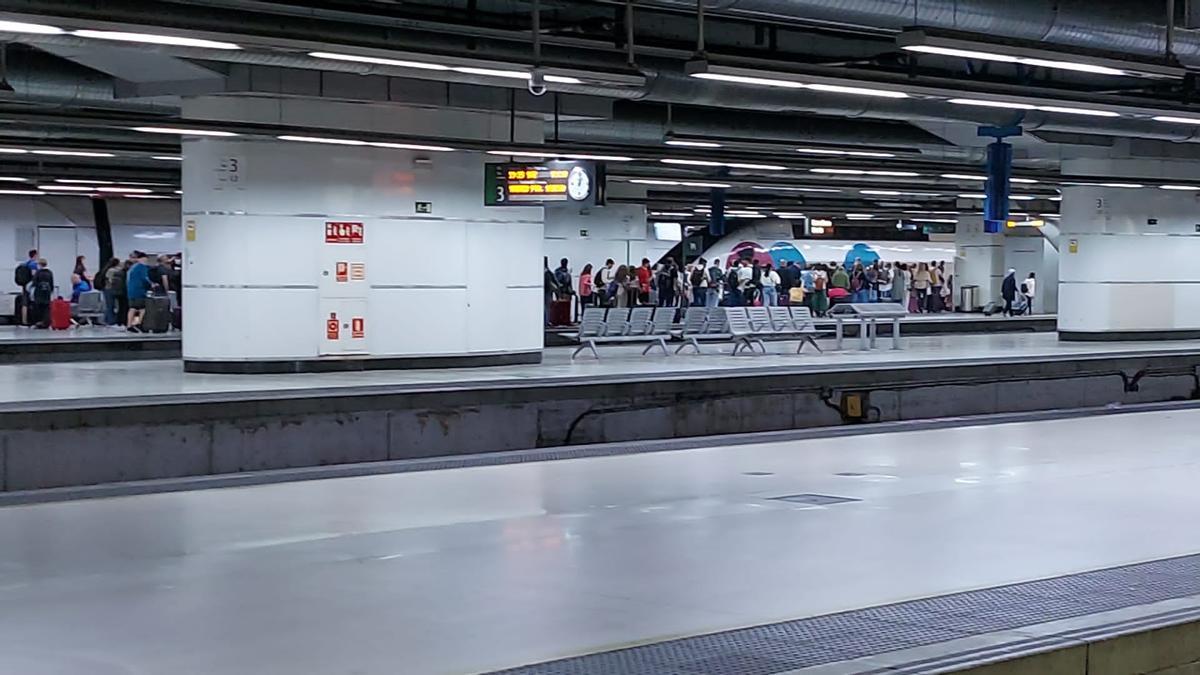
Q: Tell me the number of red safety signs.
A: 5